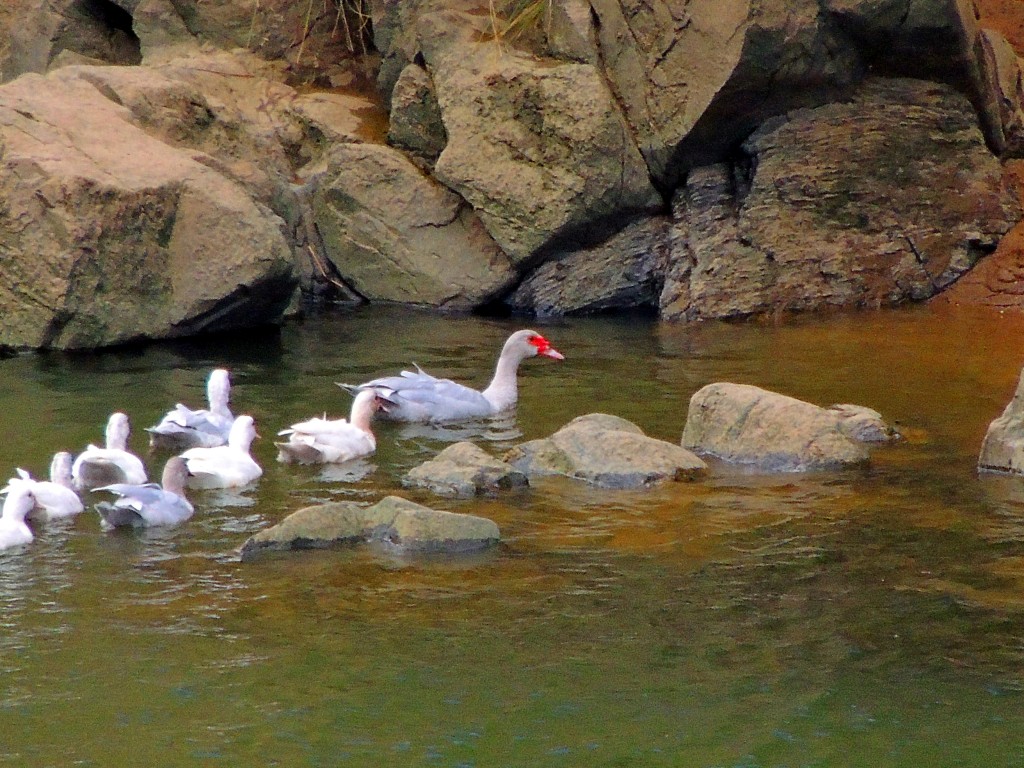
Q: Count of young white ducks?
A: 7